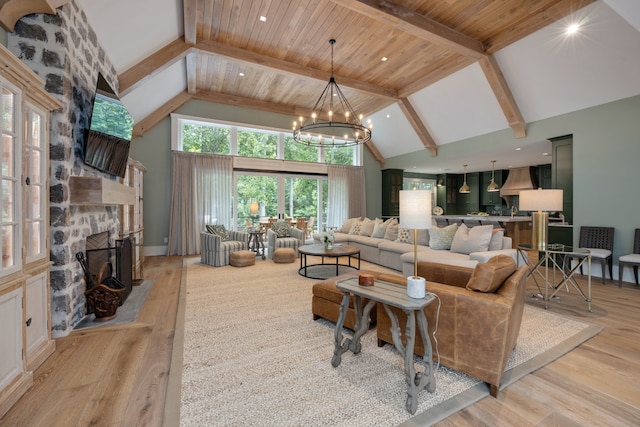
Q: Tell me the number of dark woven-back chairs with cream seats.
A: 2